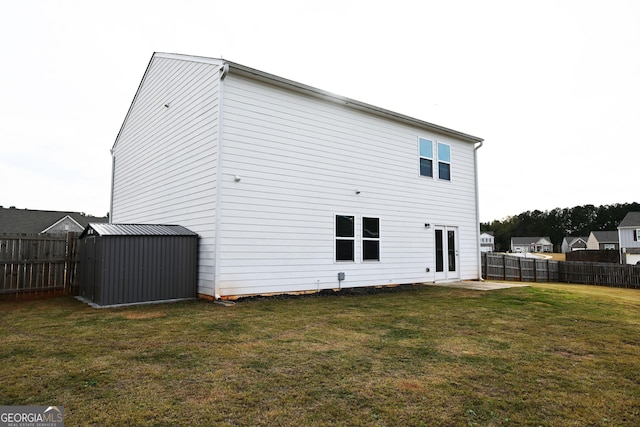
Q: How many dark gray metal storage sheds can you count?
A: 1